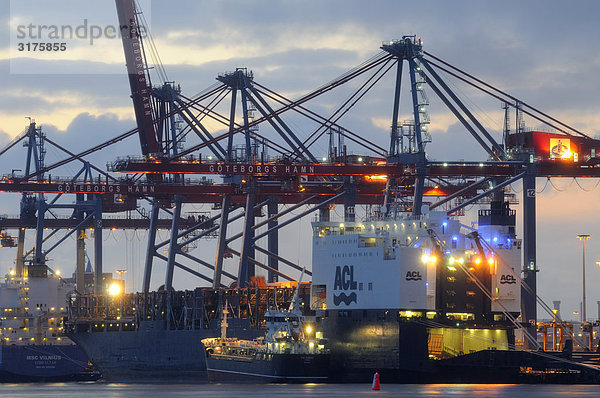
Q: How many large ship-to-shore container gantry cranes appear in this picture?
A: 4